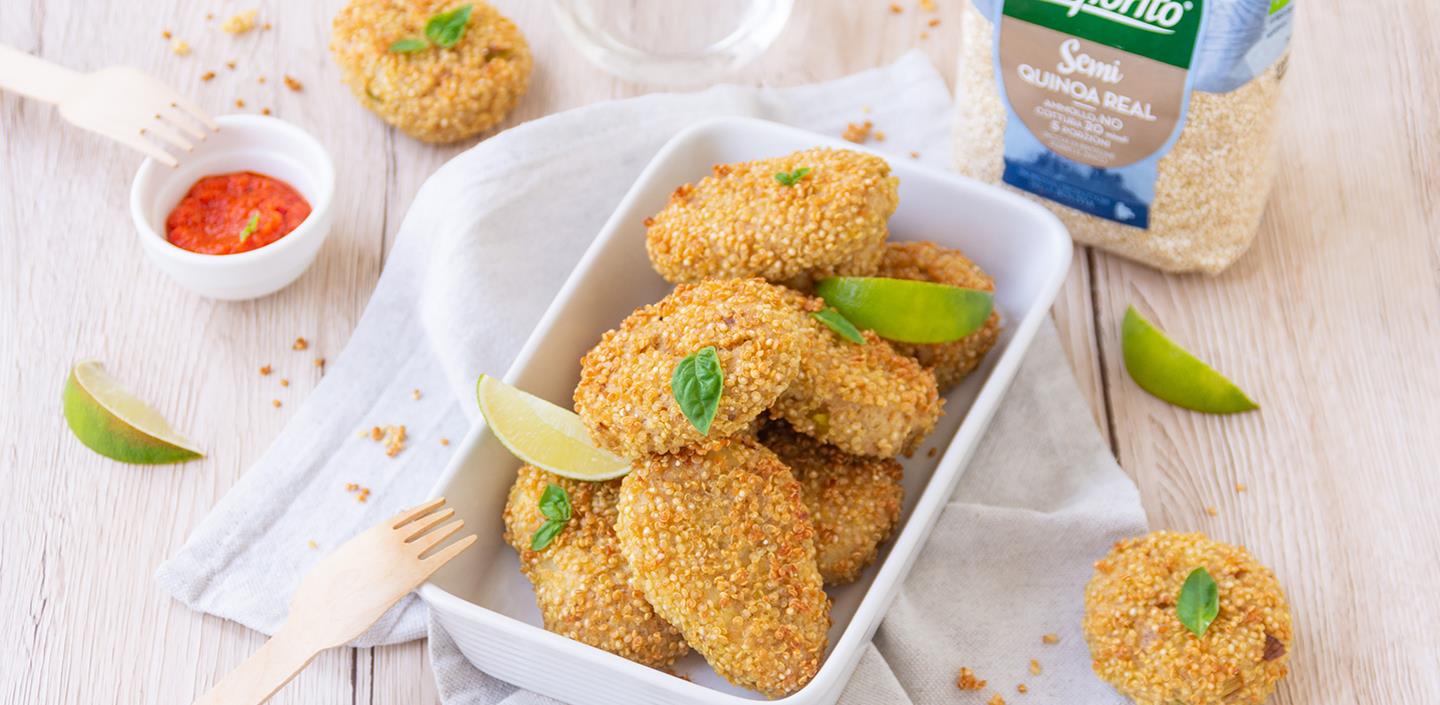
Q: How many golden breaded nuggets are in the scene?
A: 9